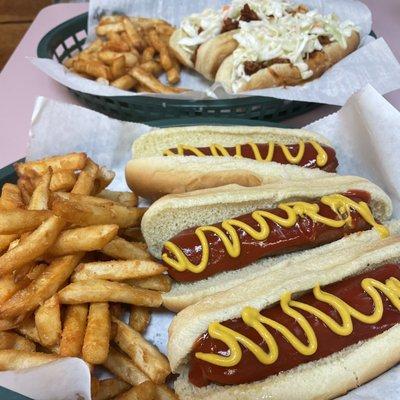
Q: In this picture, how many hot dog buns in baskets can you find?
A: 5